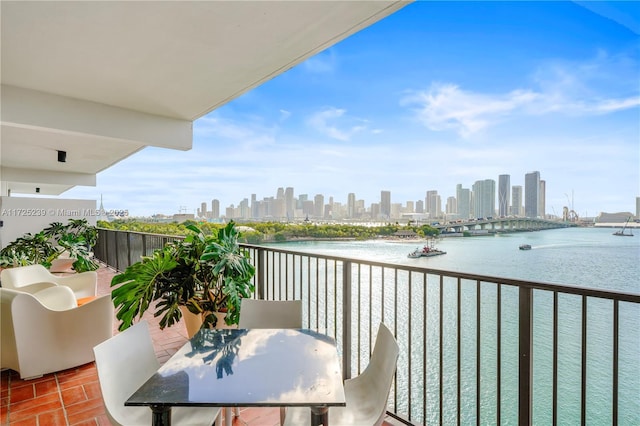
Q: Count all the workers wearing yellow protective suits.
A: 0